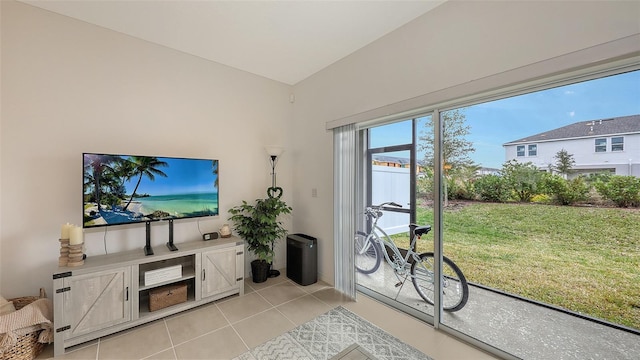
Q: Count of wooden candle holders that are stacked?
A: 2